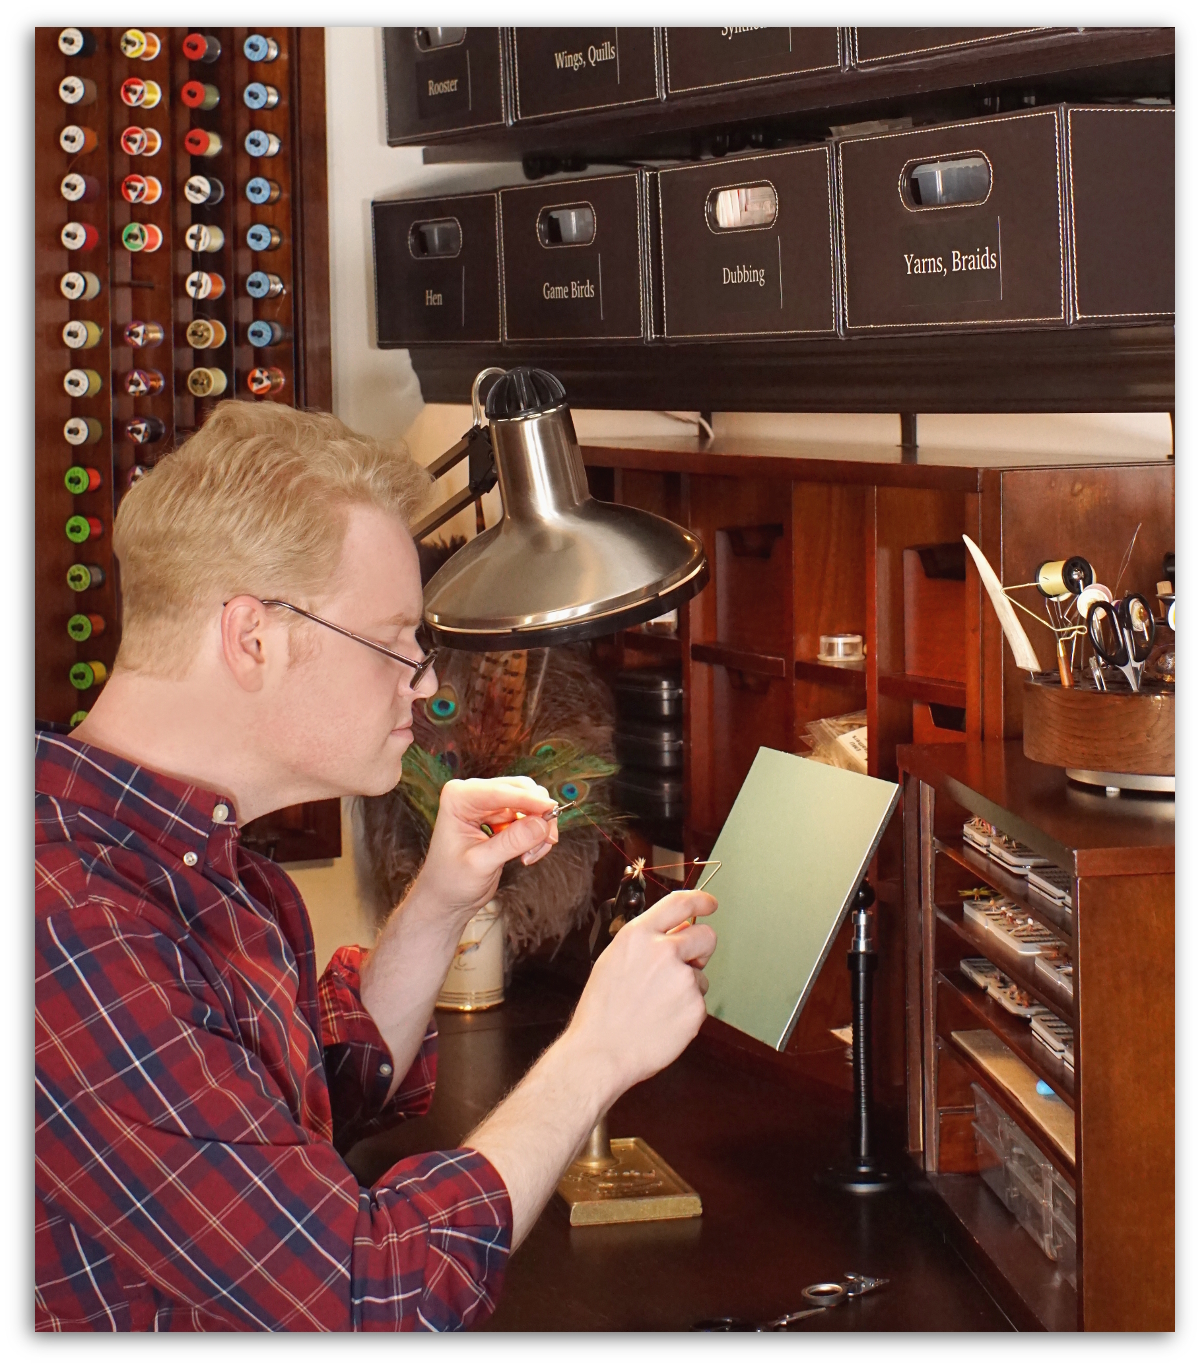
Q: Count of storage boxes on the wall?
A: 9